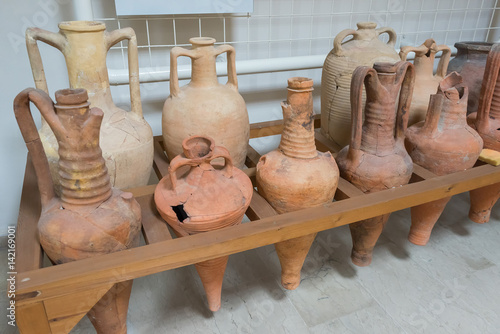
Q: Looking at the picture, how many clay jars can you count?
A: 11